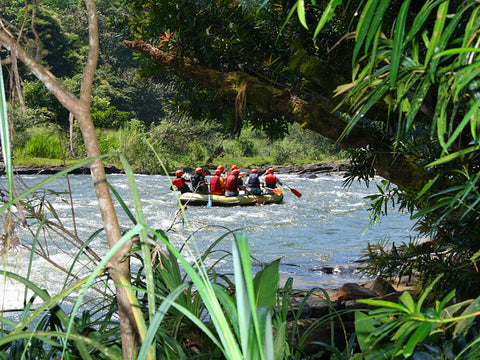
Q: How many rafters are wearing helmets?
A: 8